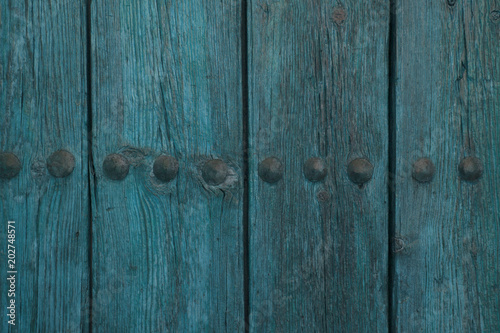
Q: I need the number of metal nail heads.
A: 10